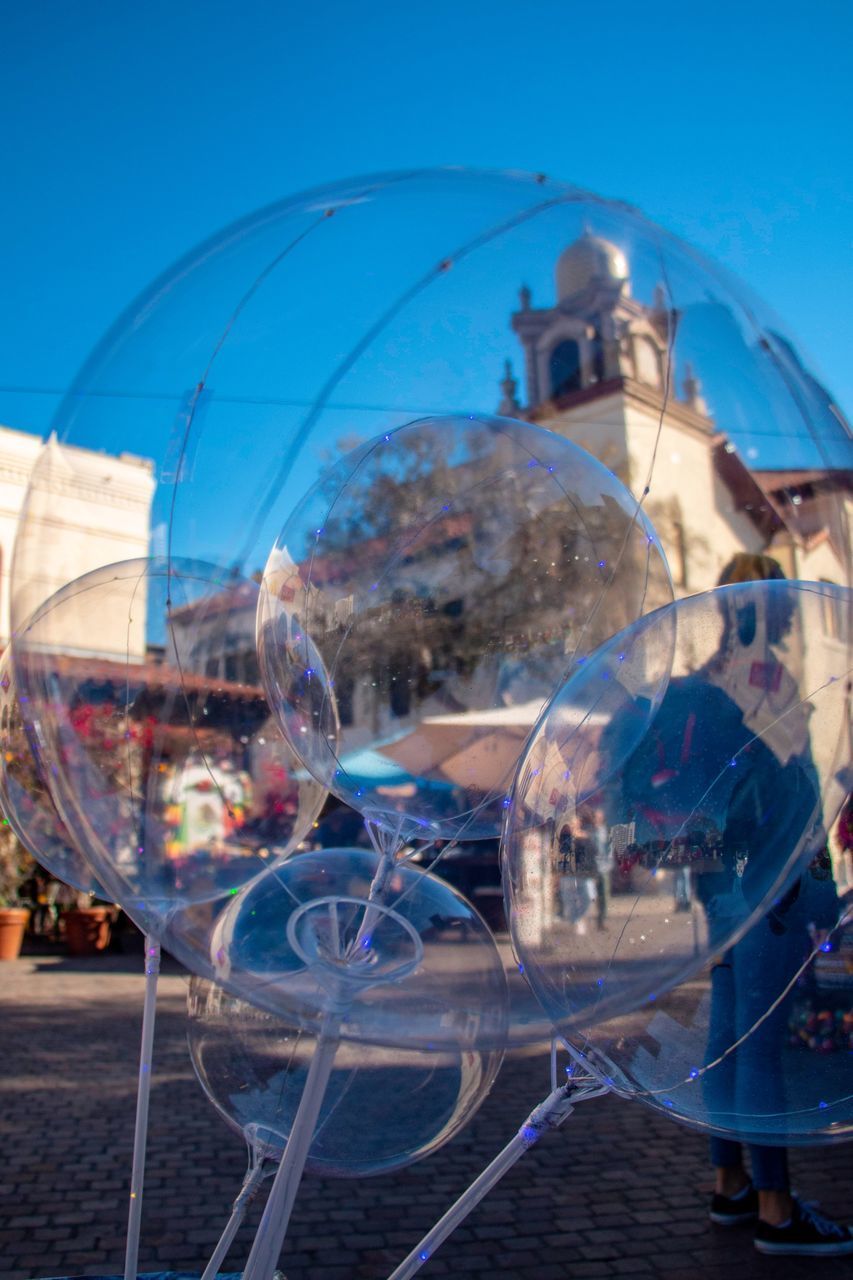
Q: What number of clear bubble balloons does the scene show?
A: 5